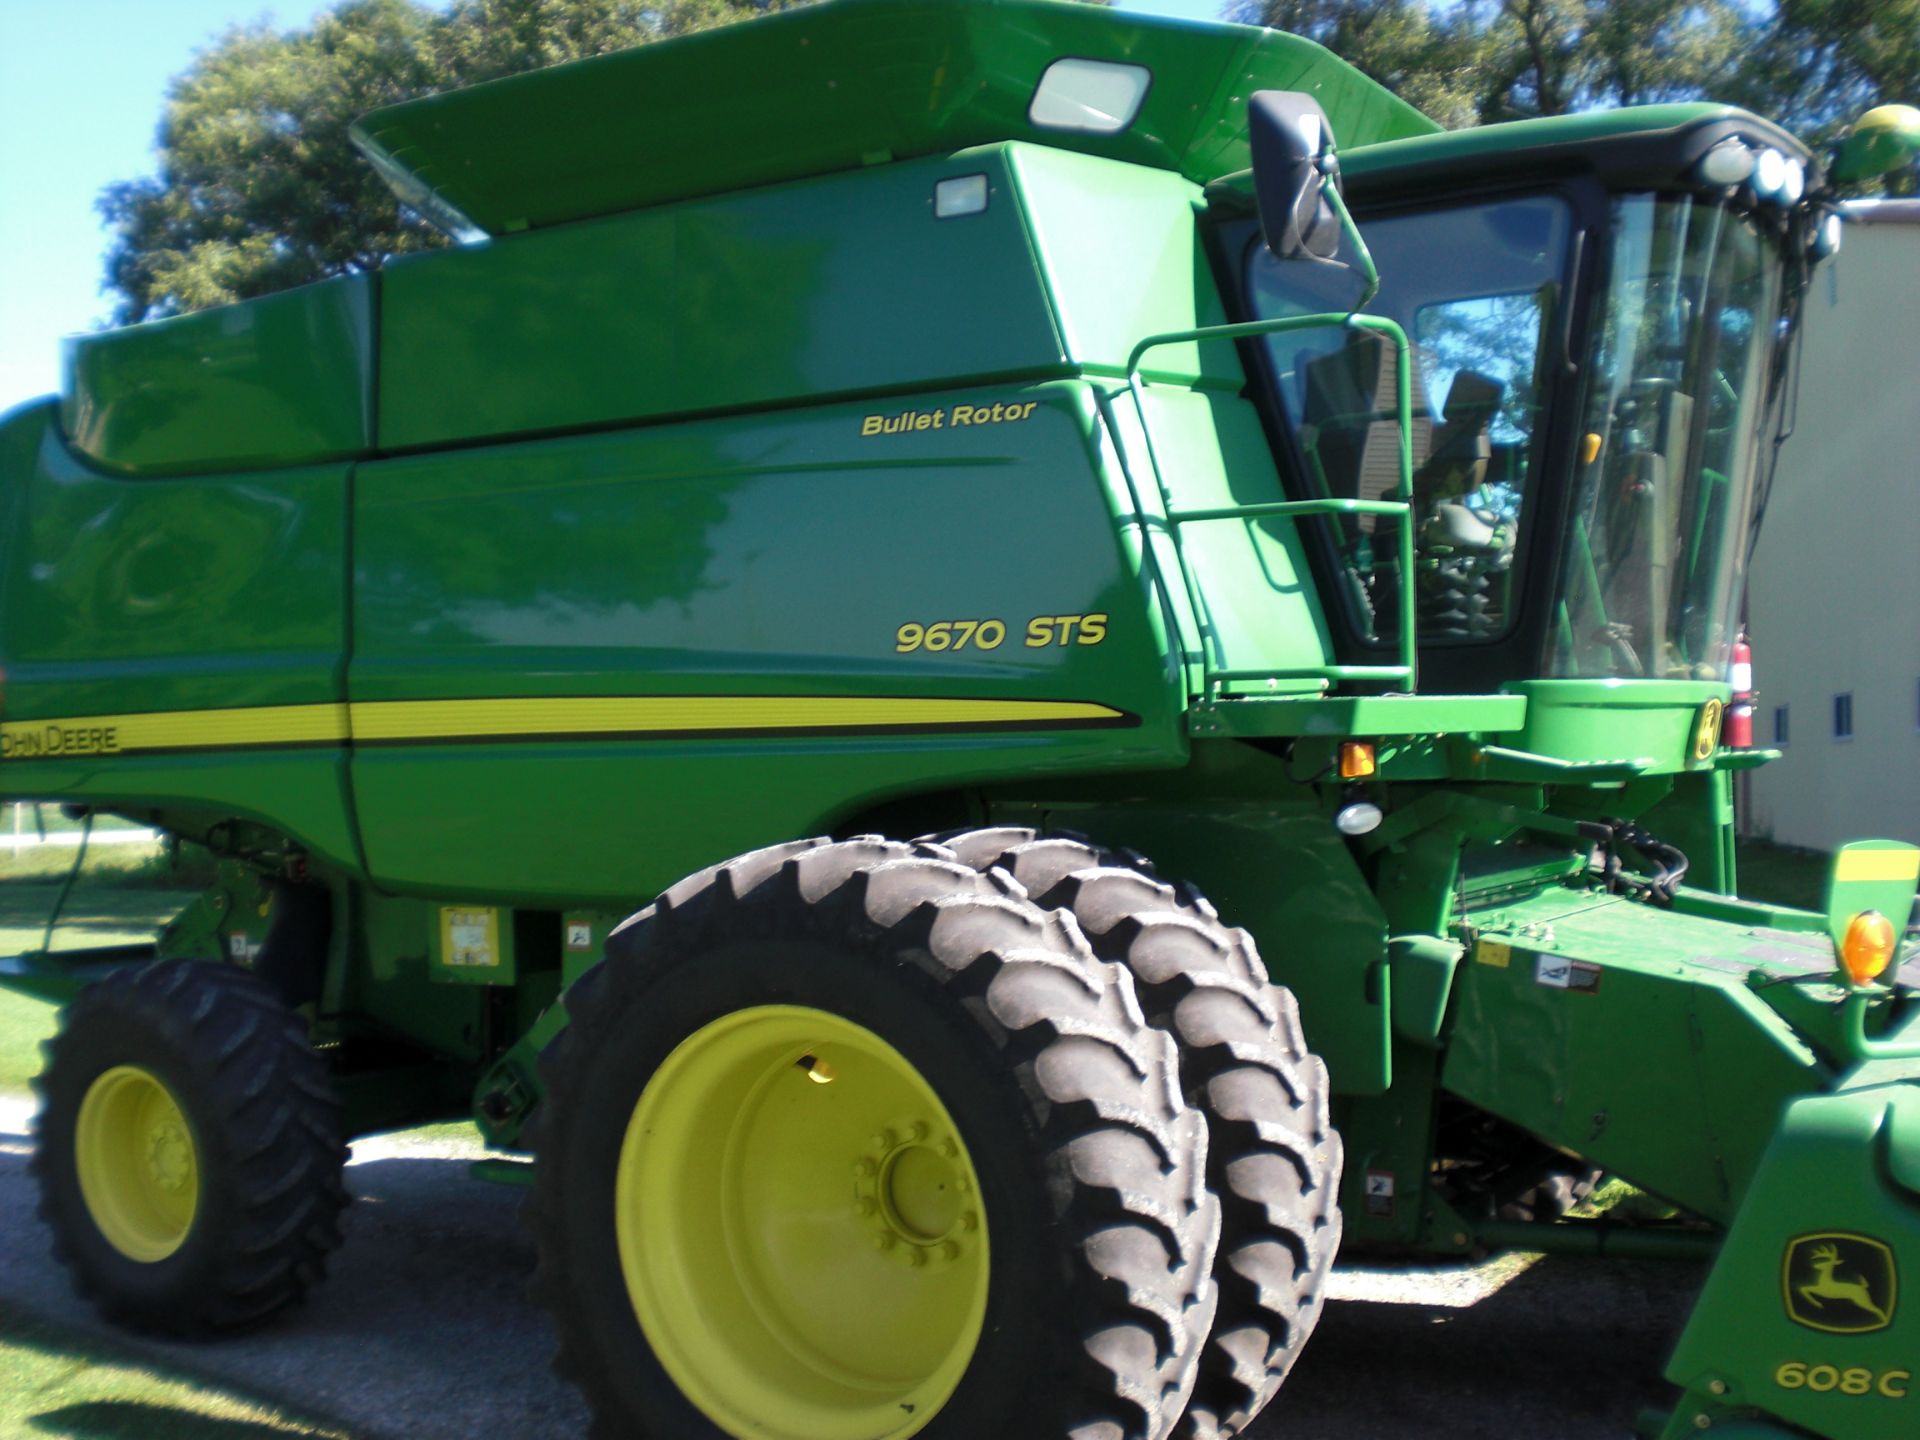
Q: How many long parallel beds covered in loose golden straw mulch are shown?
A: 0